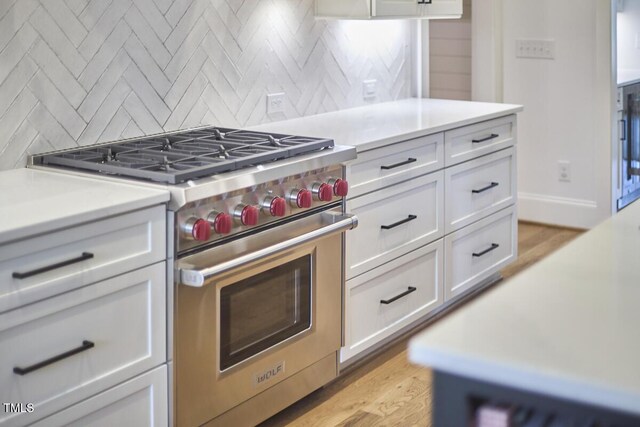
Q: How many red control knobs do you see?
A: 7